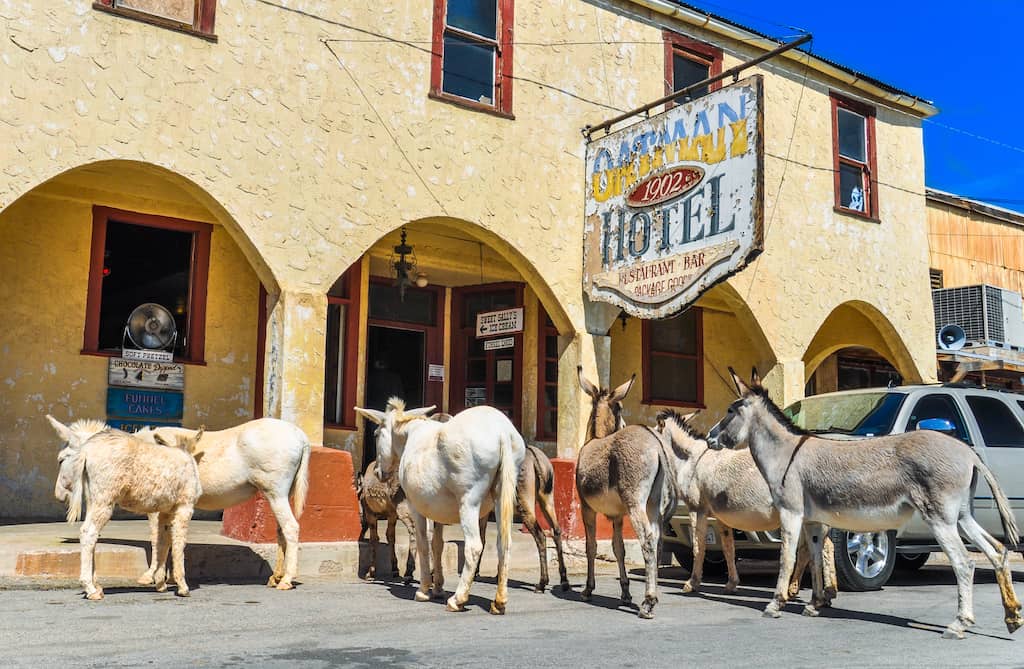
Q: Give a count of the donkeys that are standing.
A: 8